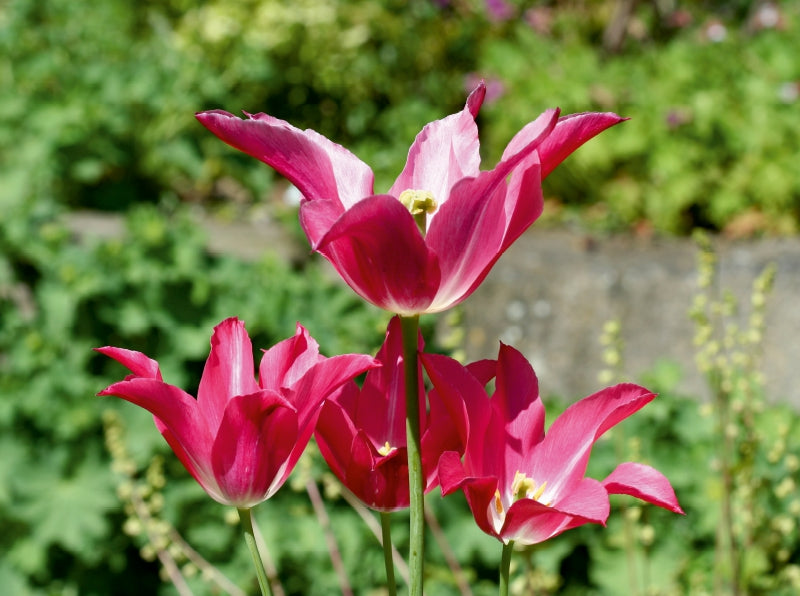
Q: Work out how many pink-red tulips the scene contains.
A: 4